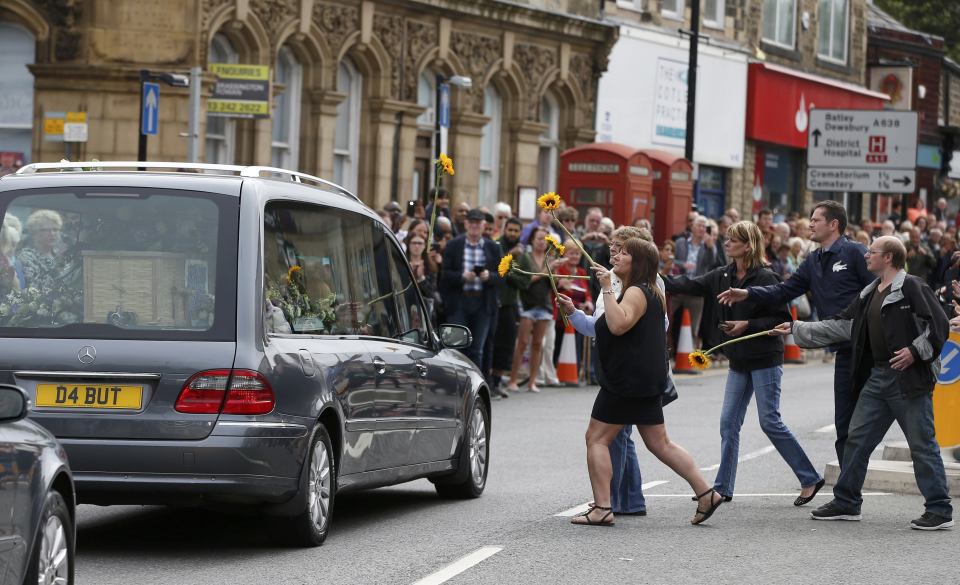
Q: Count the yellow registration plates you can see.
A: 1